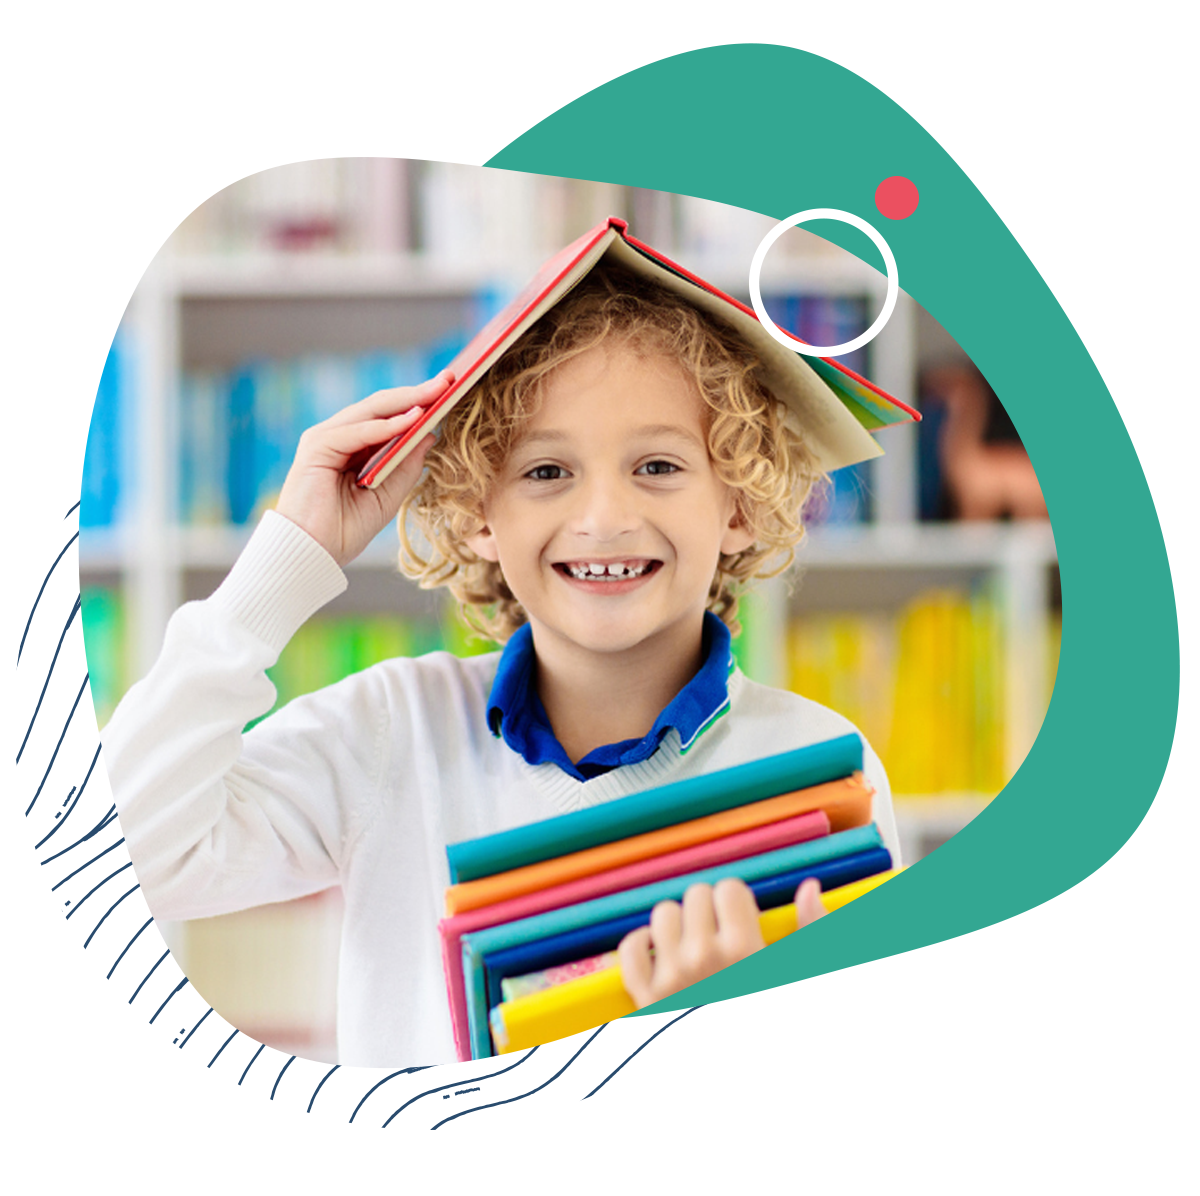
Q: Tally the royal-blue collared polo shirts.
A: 1